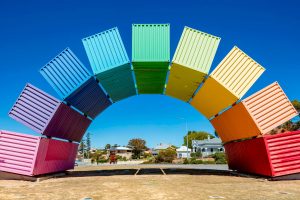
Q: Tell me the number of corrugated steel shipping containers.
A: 9